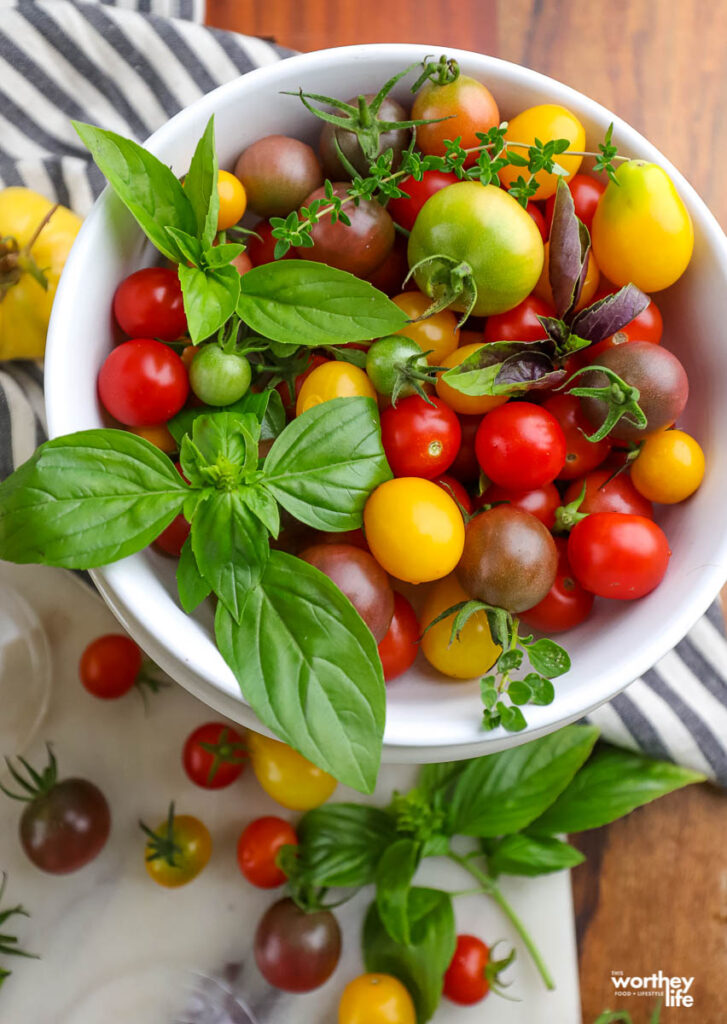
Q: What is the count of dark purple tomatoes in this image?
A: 8